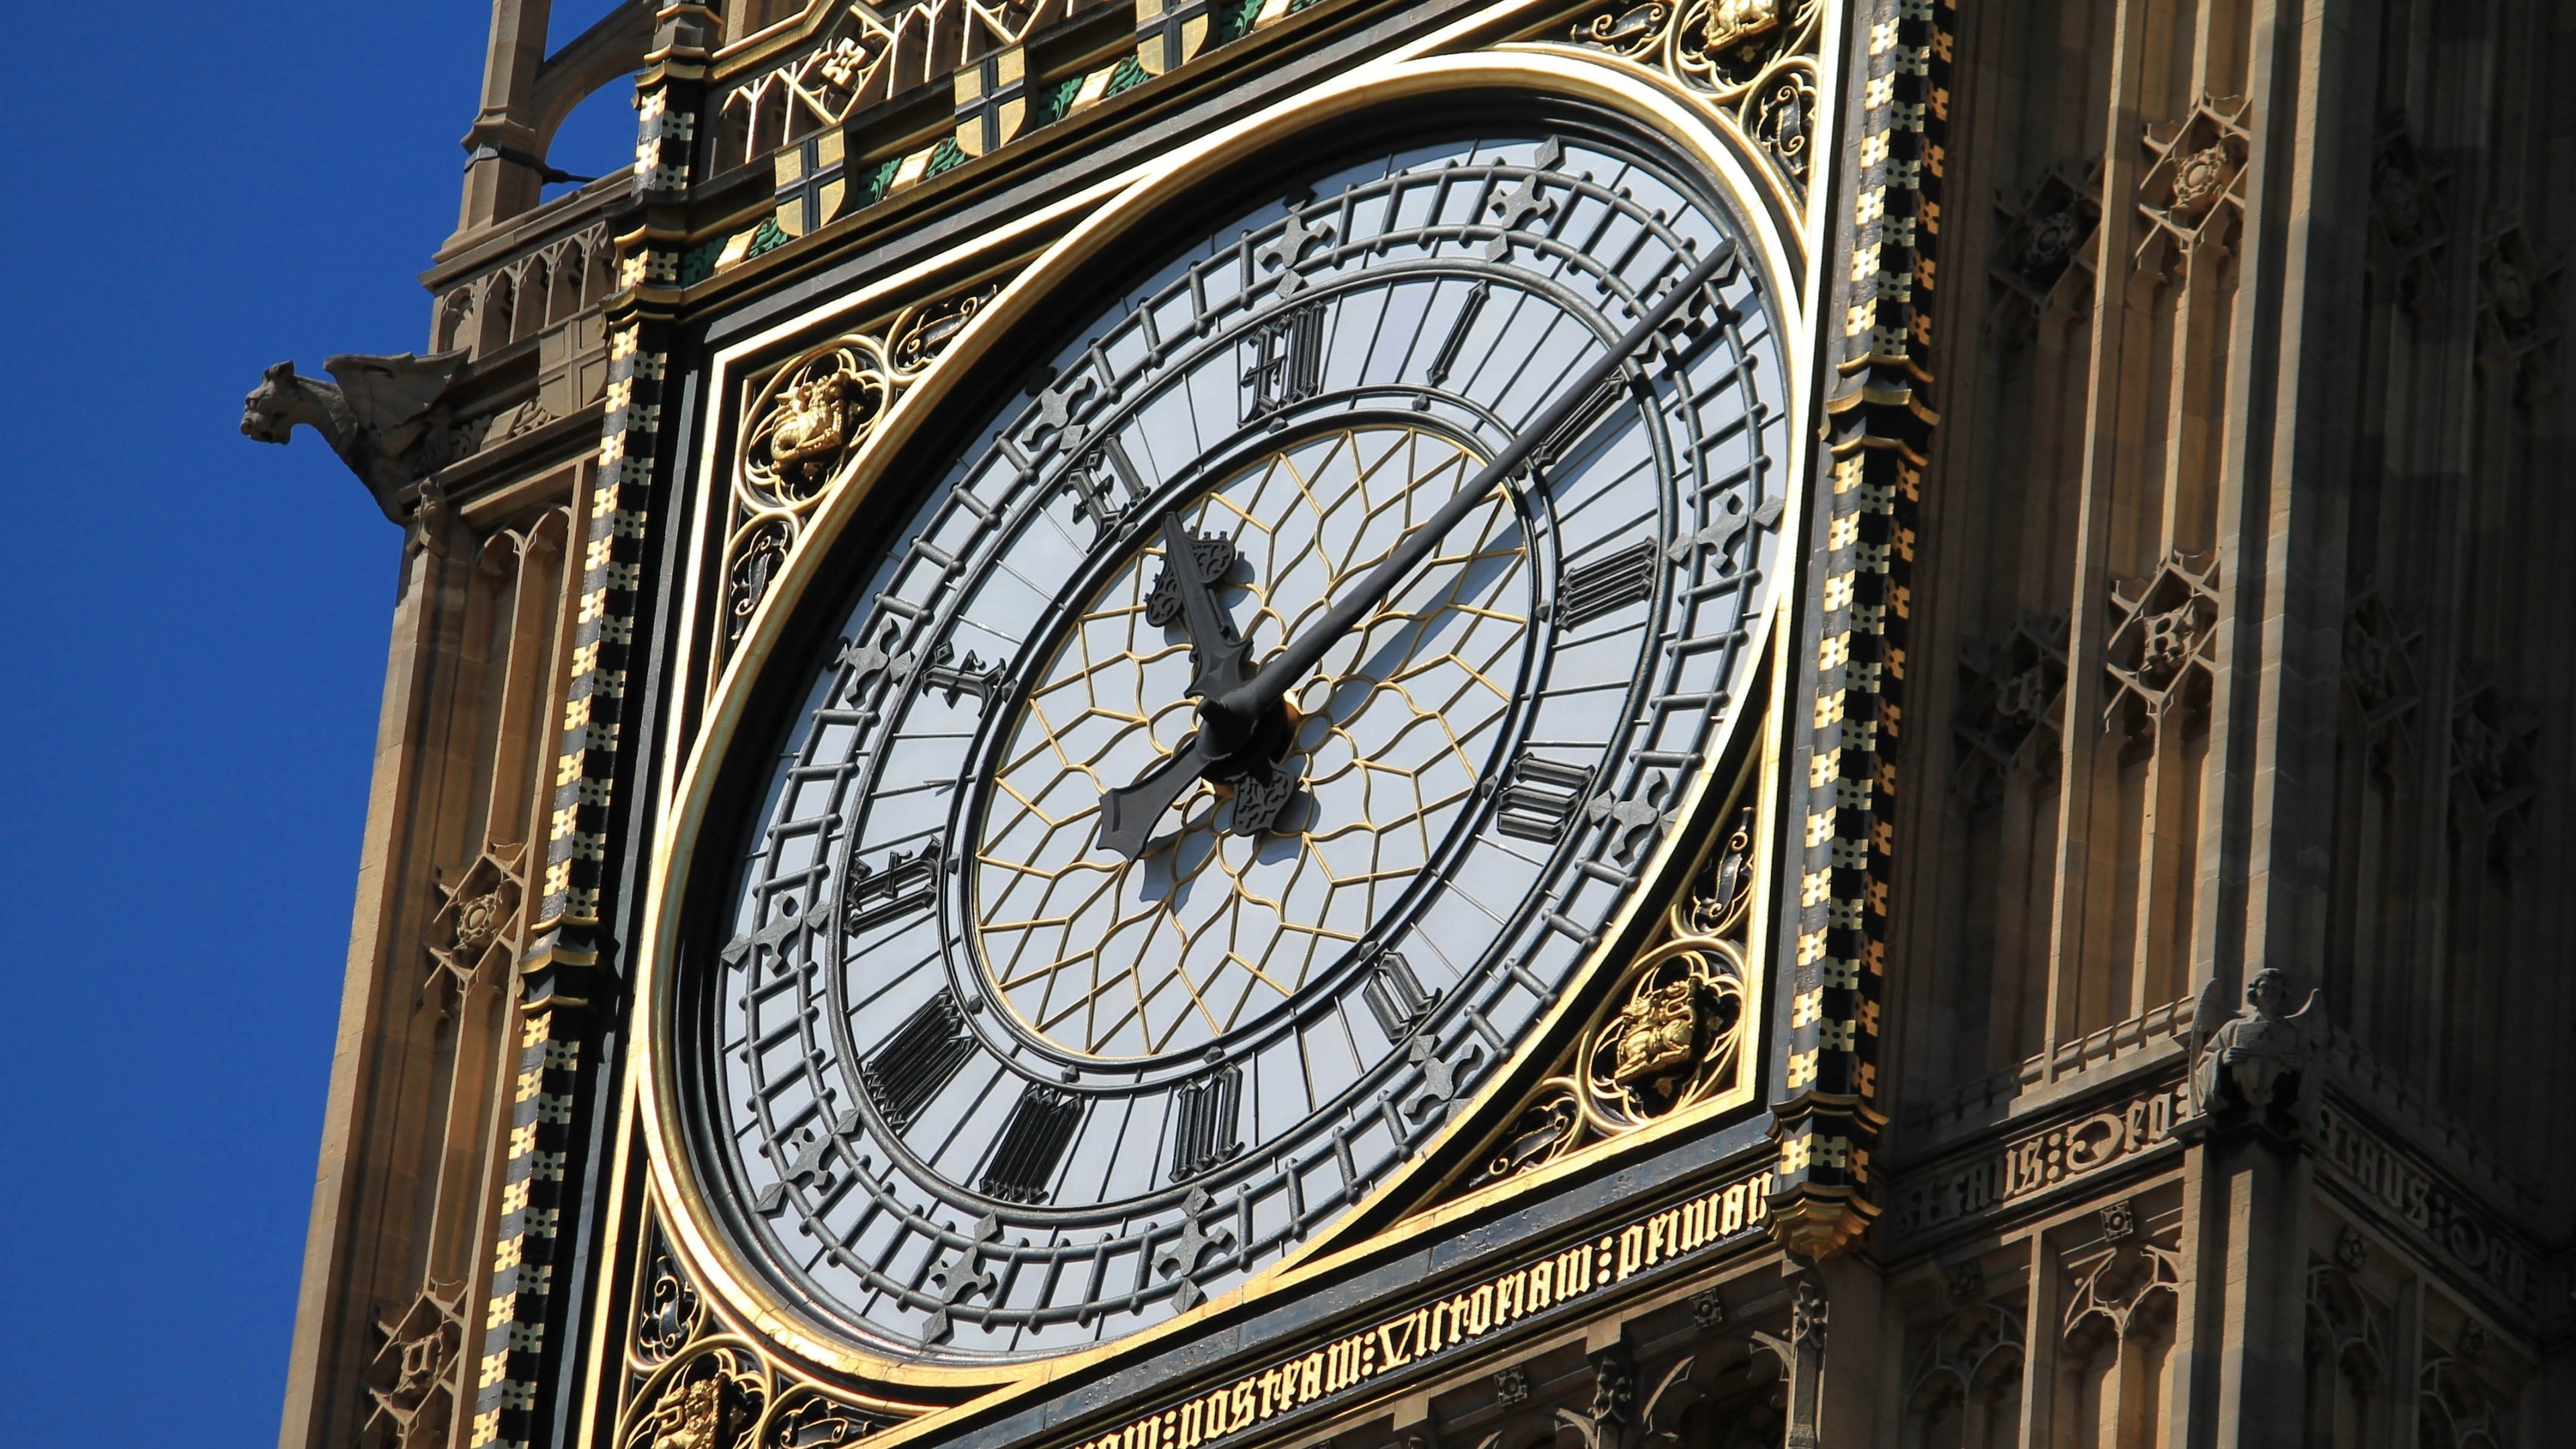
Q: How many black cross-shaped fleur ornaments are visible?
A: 12